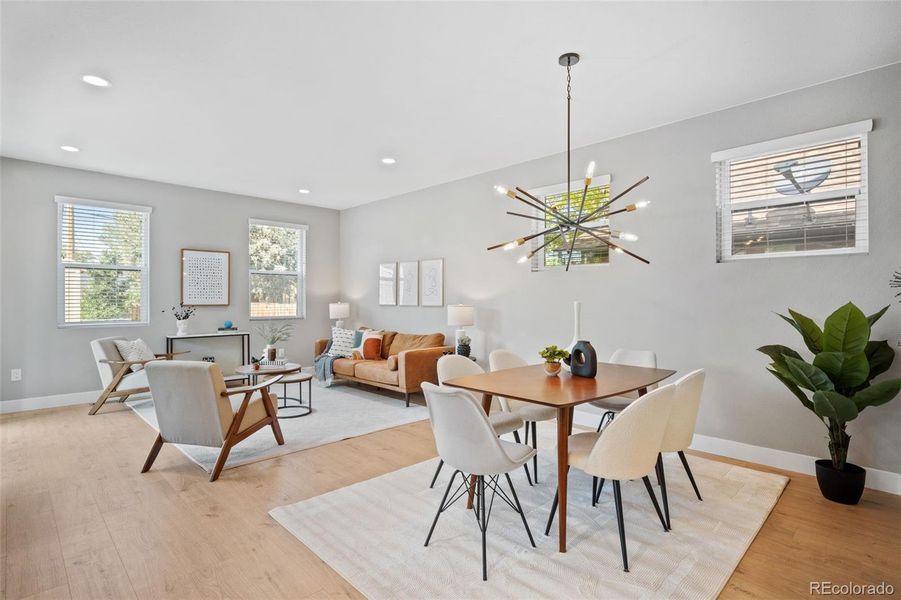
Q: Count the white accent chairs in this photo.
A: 2